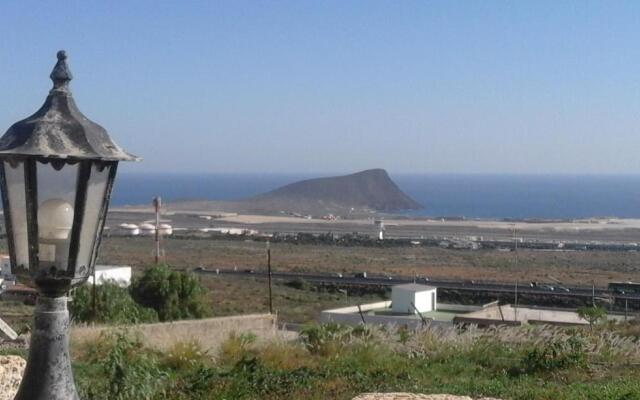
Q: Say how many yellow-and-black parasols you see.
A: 0